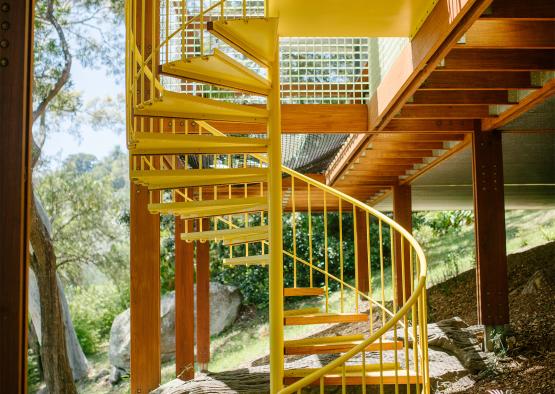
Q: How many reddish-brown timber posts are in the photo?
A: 7